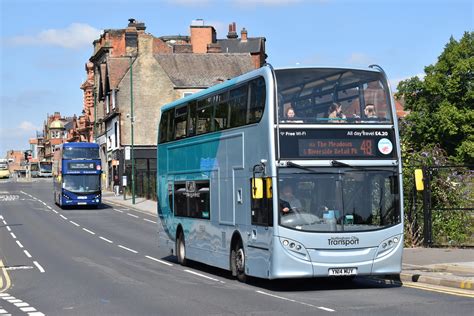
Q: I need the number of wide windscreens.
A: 4